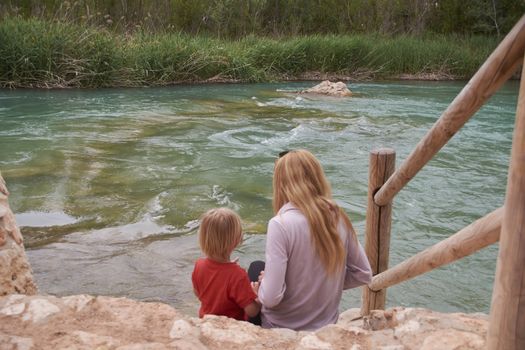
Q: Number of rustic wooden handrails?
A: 2